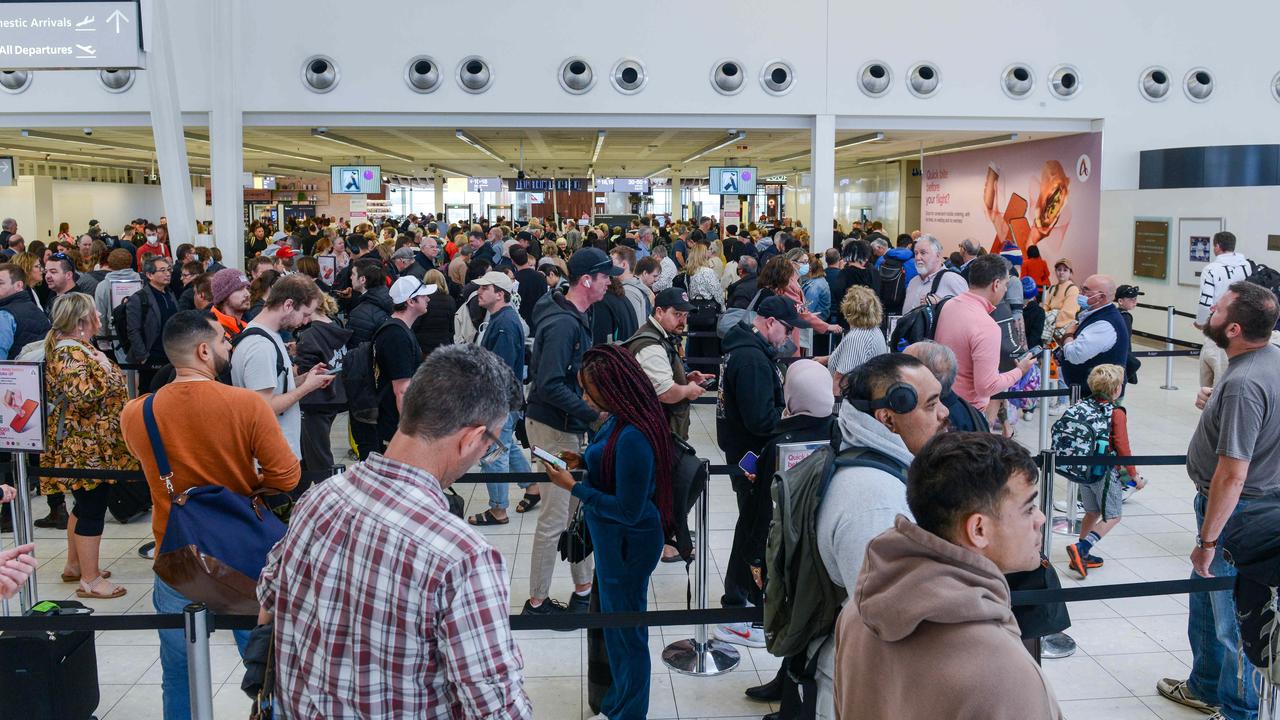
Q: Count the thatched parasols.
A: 0